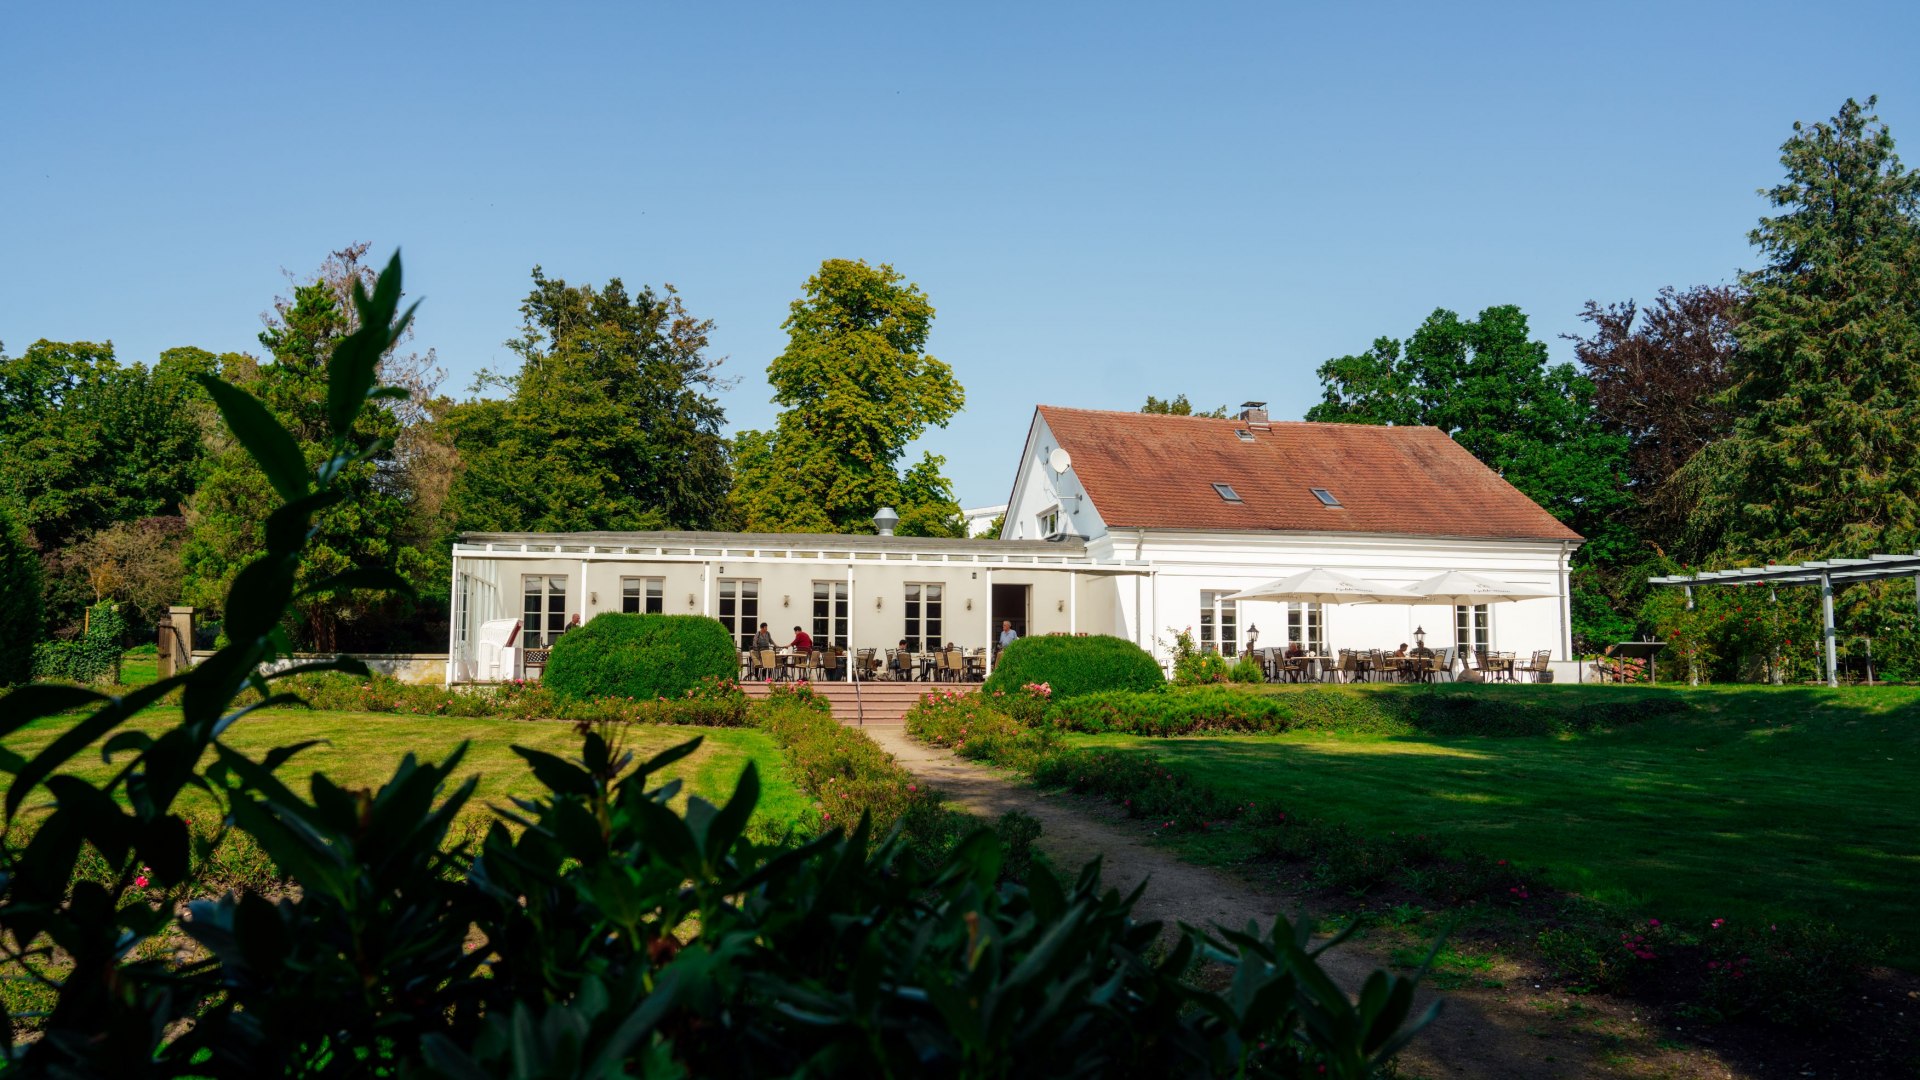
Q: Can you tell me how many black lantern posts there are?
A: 2